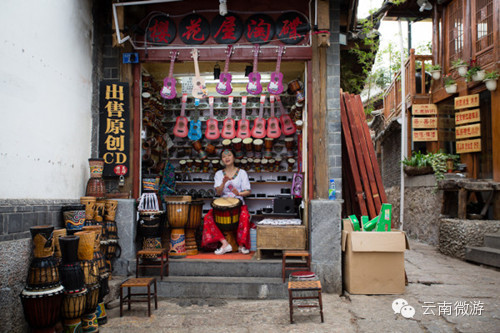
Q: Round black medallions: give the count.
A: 5